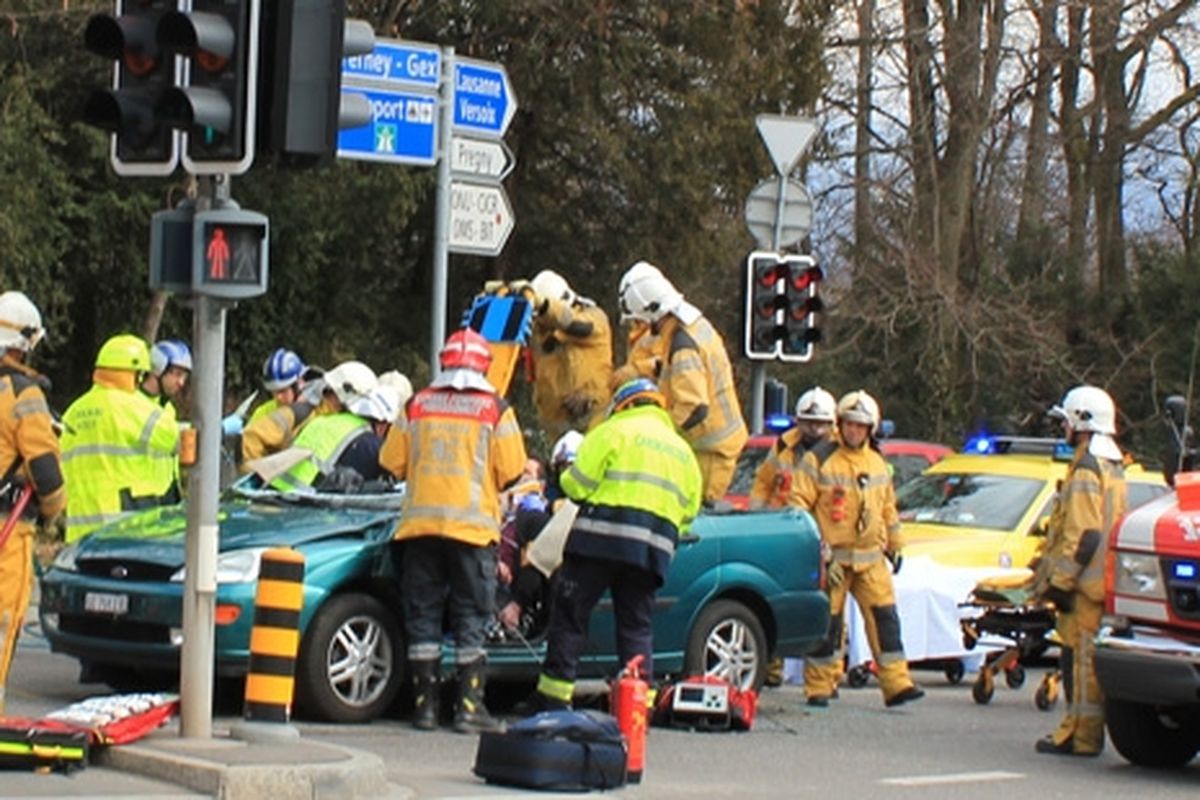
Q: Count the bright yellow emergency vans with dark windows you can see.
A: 1